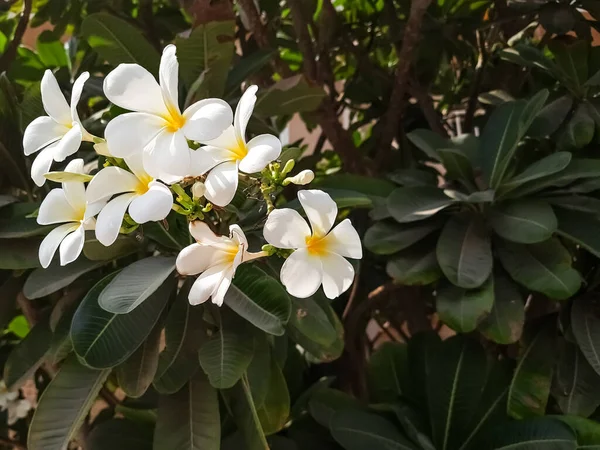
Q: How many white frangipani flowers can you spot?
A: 7